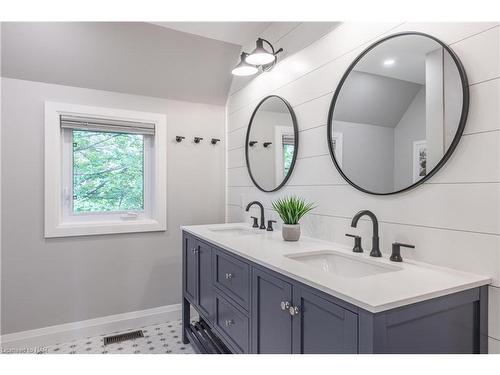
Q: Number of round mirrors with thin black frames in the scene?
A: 2